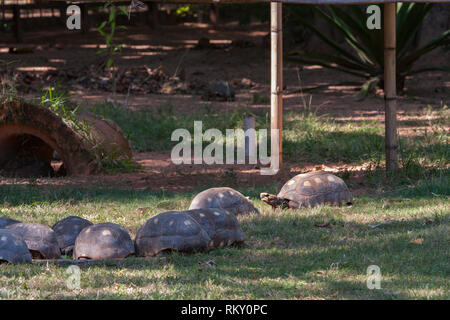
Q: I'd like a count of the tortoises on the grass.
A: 9